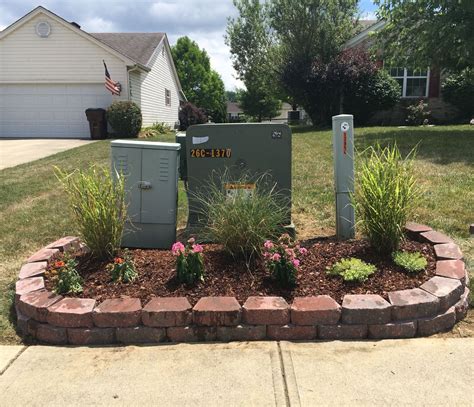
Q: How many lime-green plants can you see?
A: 2